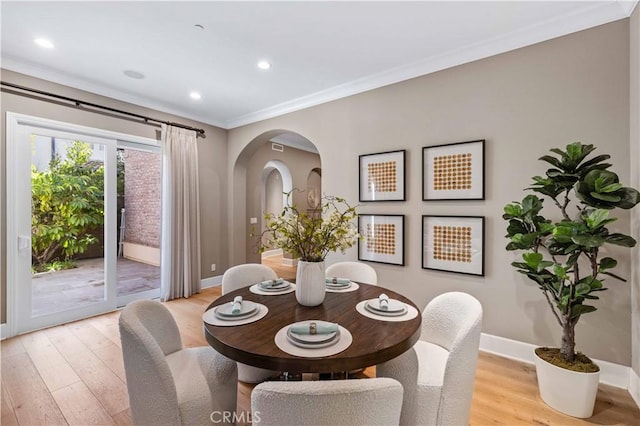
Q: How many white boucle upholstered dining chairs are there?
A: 5